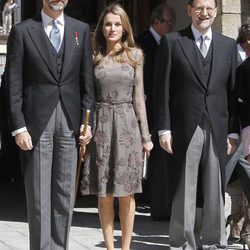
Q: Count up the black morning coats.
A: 2